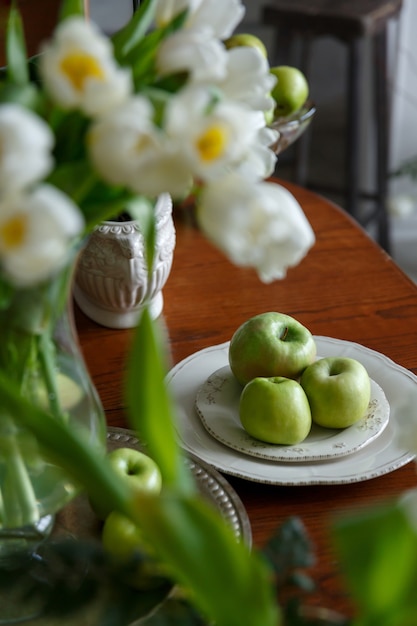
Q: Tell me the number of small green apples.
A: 7